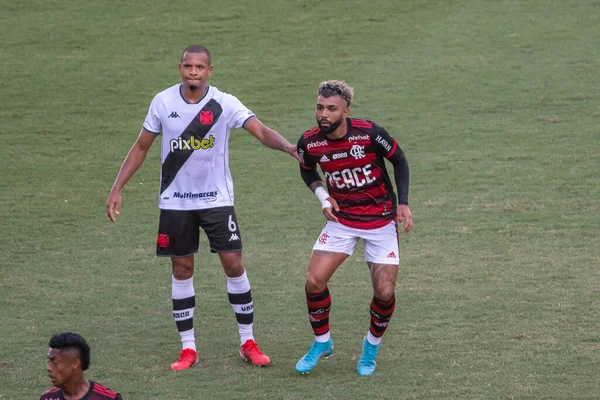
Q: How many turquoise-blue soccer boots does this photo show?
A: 2